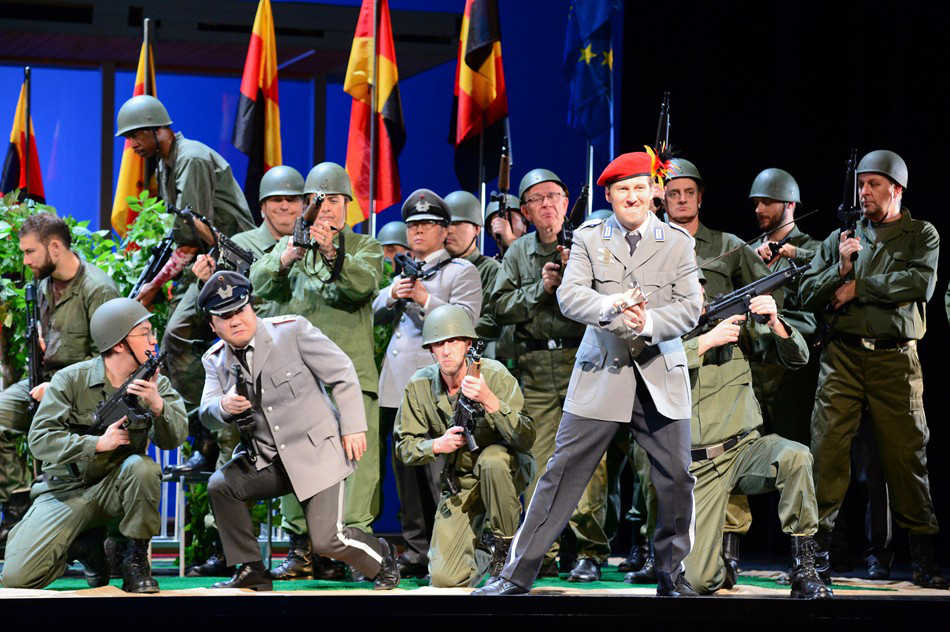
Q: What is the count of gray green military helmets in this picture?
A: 13